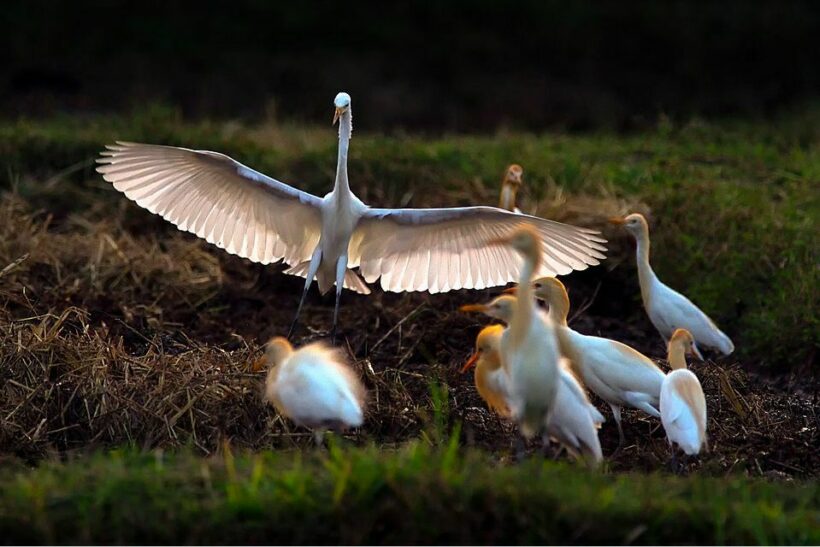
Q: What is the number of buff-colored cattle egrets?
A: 8